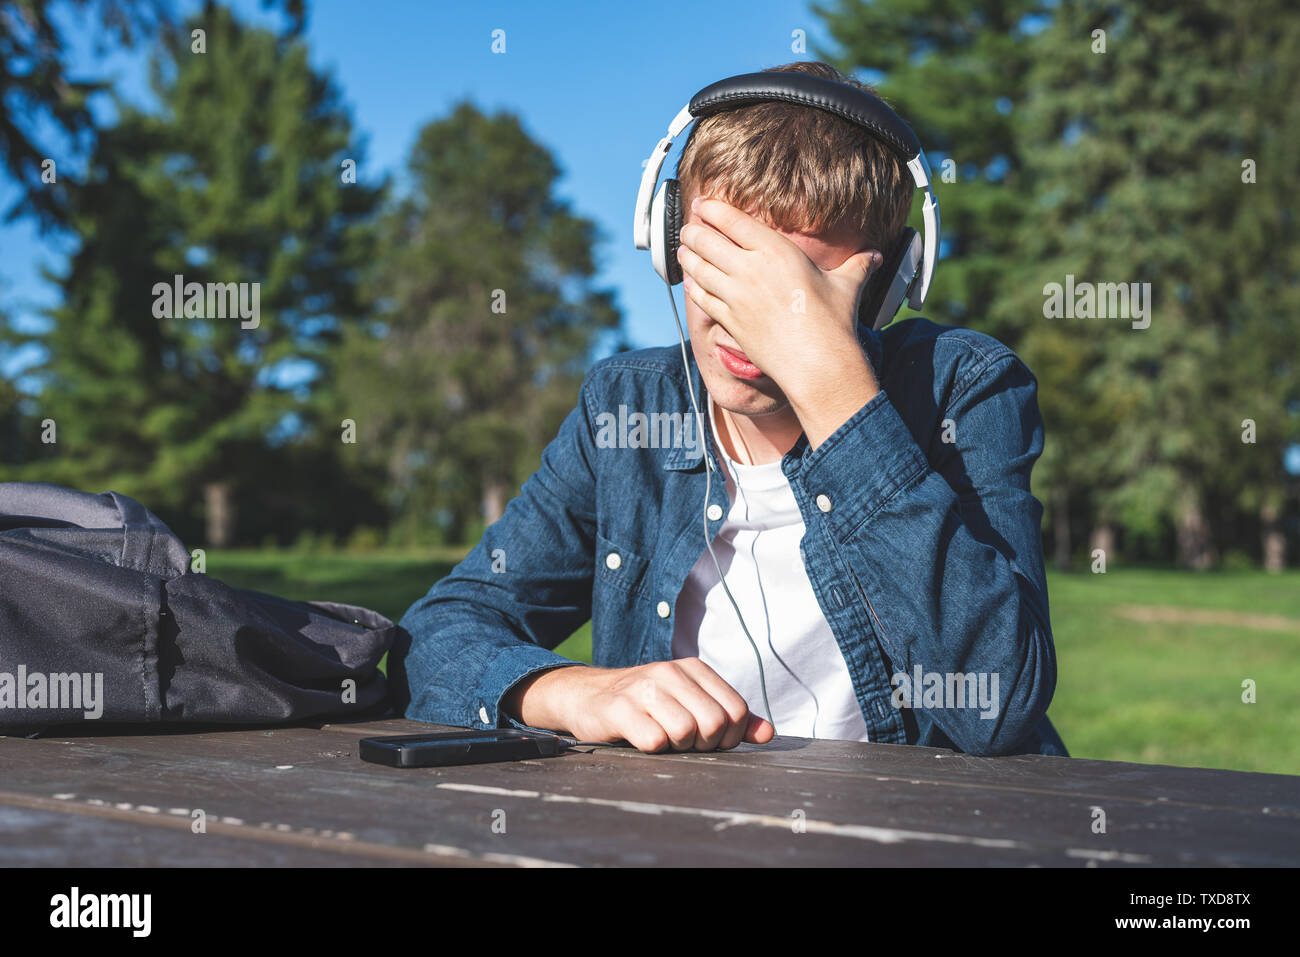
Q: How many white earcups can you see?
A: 2